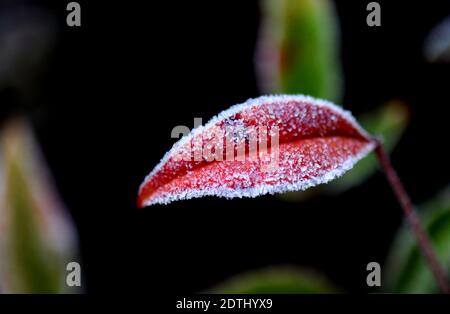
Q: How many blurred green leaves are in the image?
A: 5